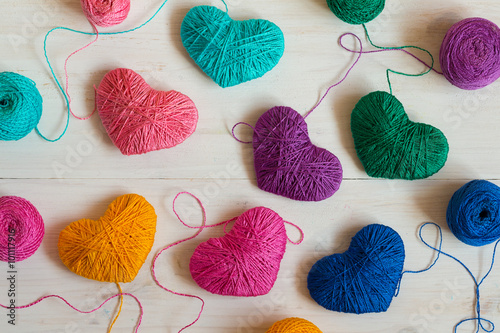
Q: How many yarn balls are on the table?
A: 7